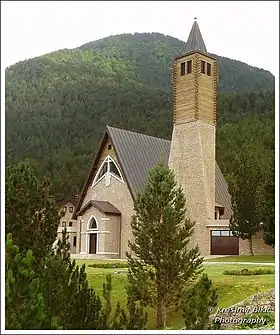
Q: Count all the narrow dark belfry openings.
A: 4